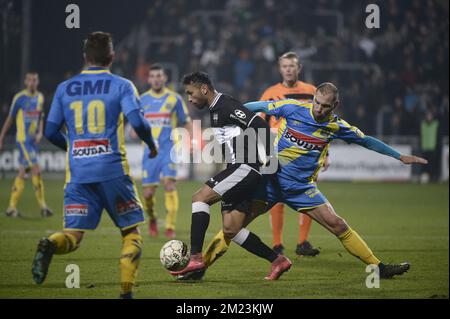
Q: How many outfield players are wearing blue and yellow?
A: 4